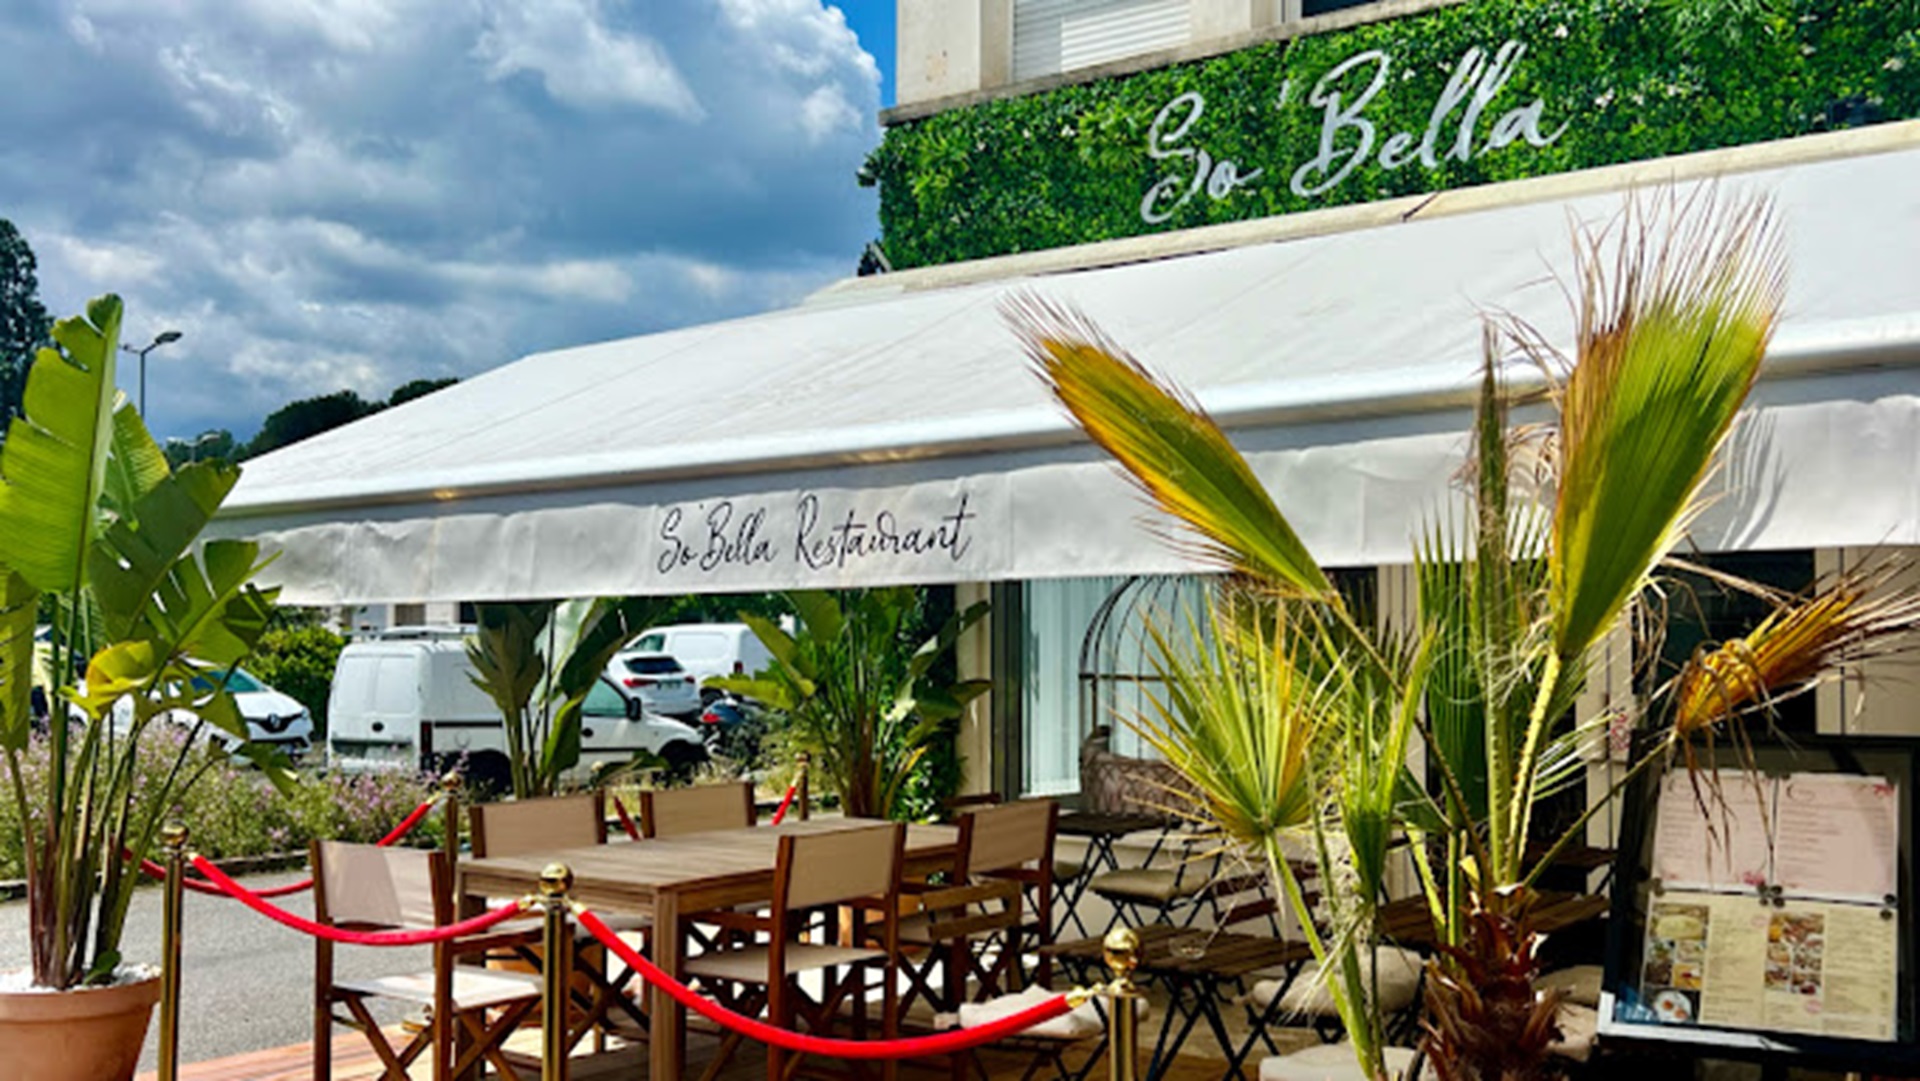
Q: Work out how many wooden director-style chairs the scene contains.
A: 5